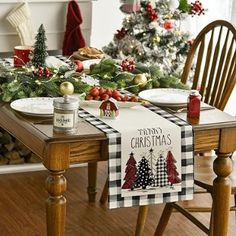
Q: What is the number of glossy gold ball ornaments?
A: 2